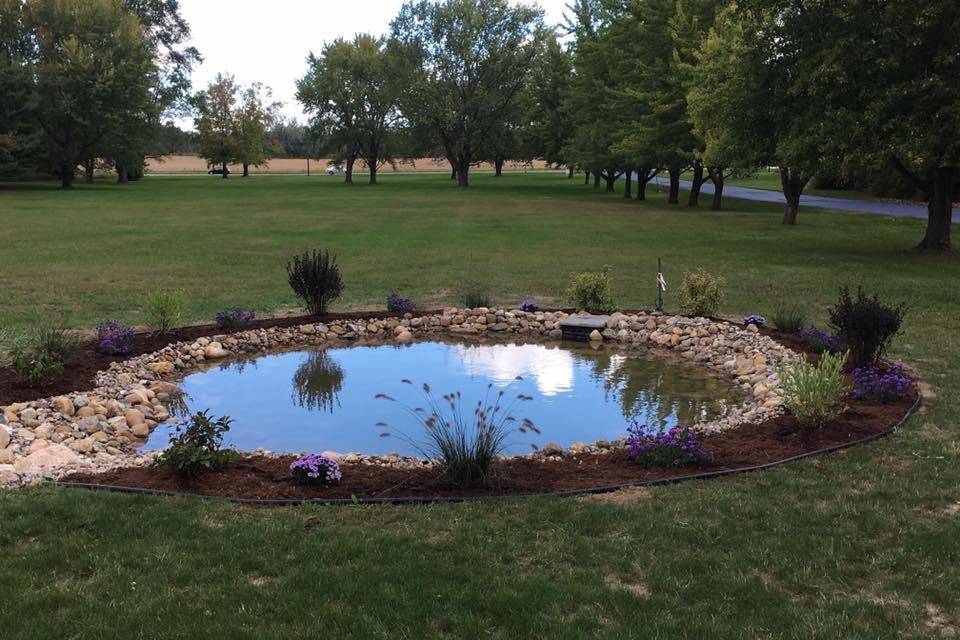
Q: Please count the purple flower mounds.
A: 9